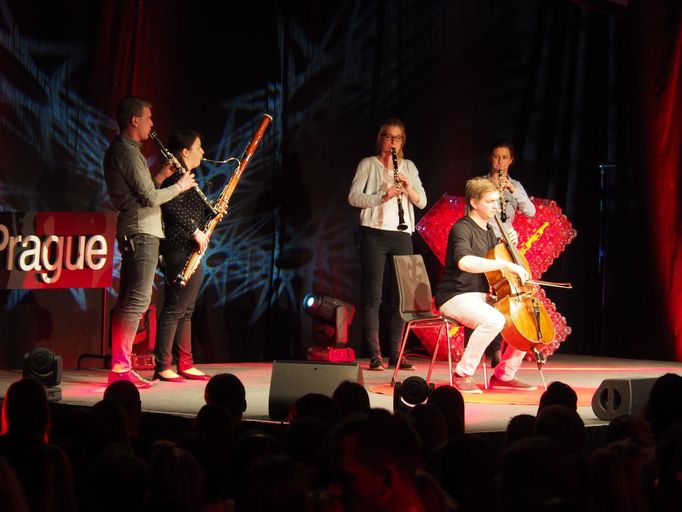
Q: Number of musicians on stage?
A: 5